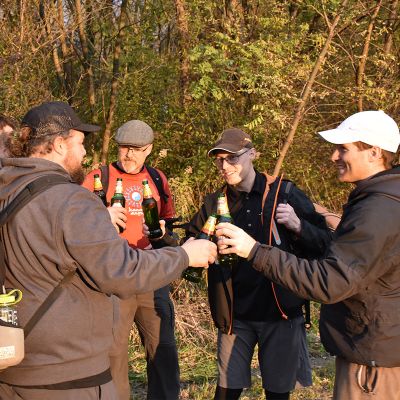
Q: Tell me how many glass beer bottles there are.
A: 5